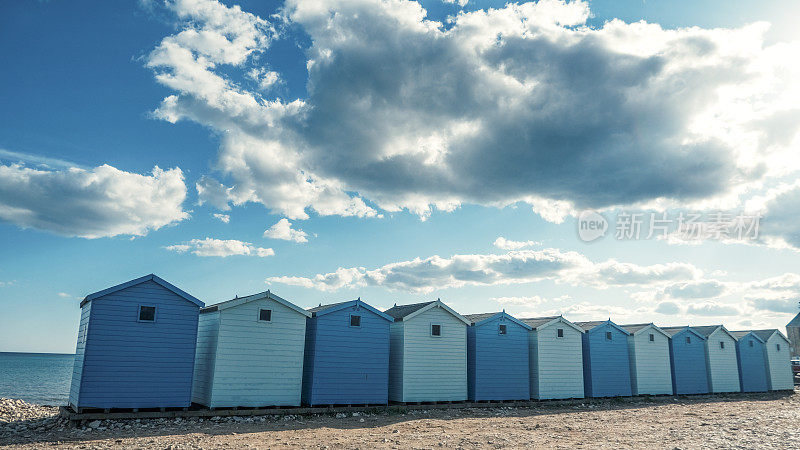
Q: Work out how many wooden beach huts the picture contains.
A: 12